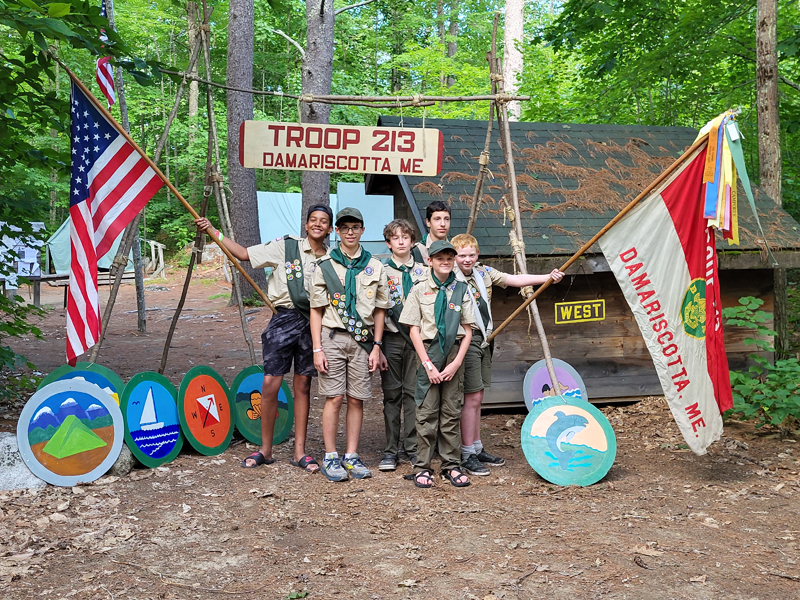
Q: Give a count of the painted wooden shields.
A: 7